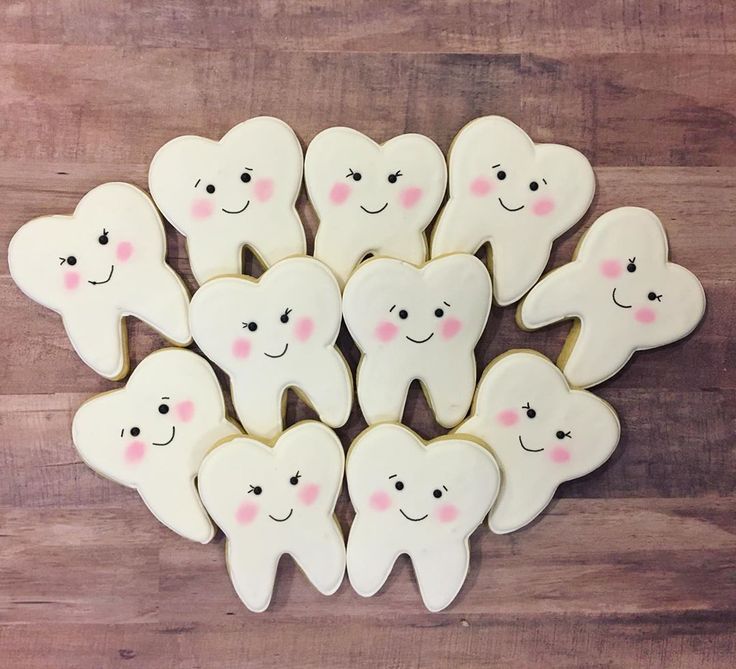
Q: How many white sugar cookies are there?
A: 11